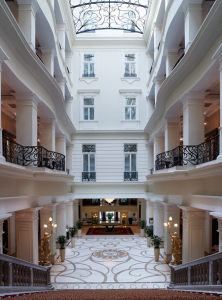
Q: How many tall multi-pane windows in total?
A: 6